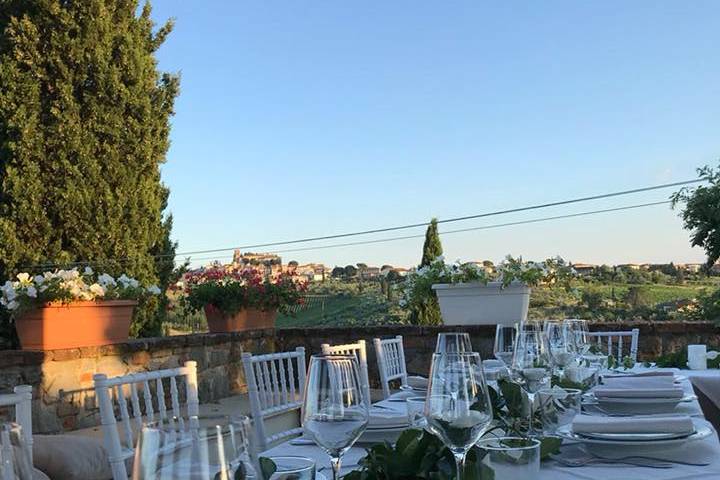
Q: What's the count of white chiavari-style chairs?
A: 6